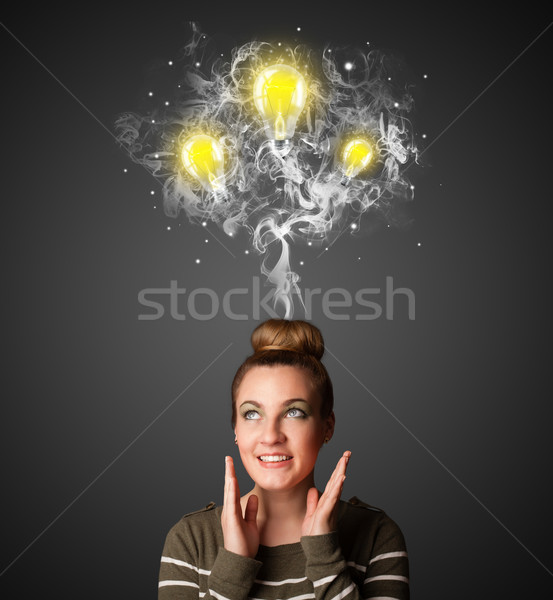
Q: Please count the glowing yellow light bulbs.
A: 3